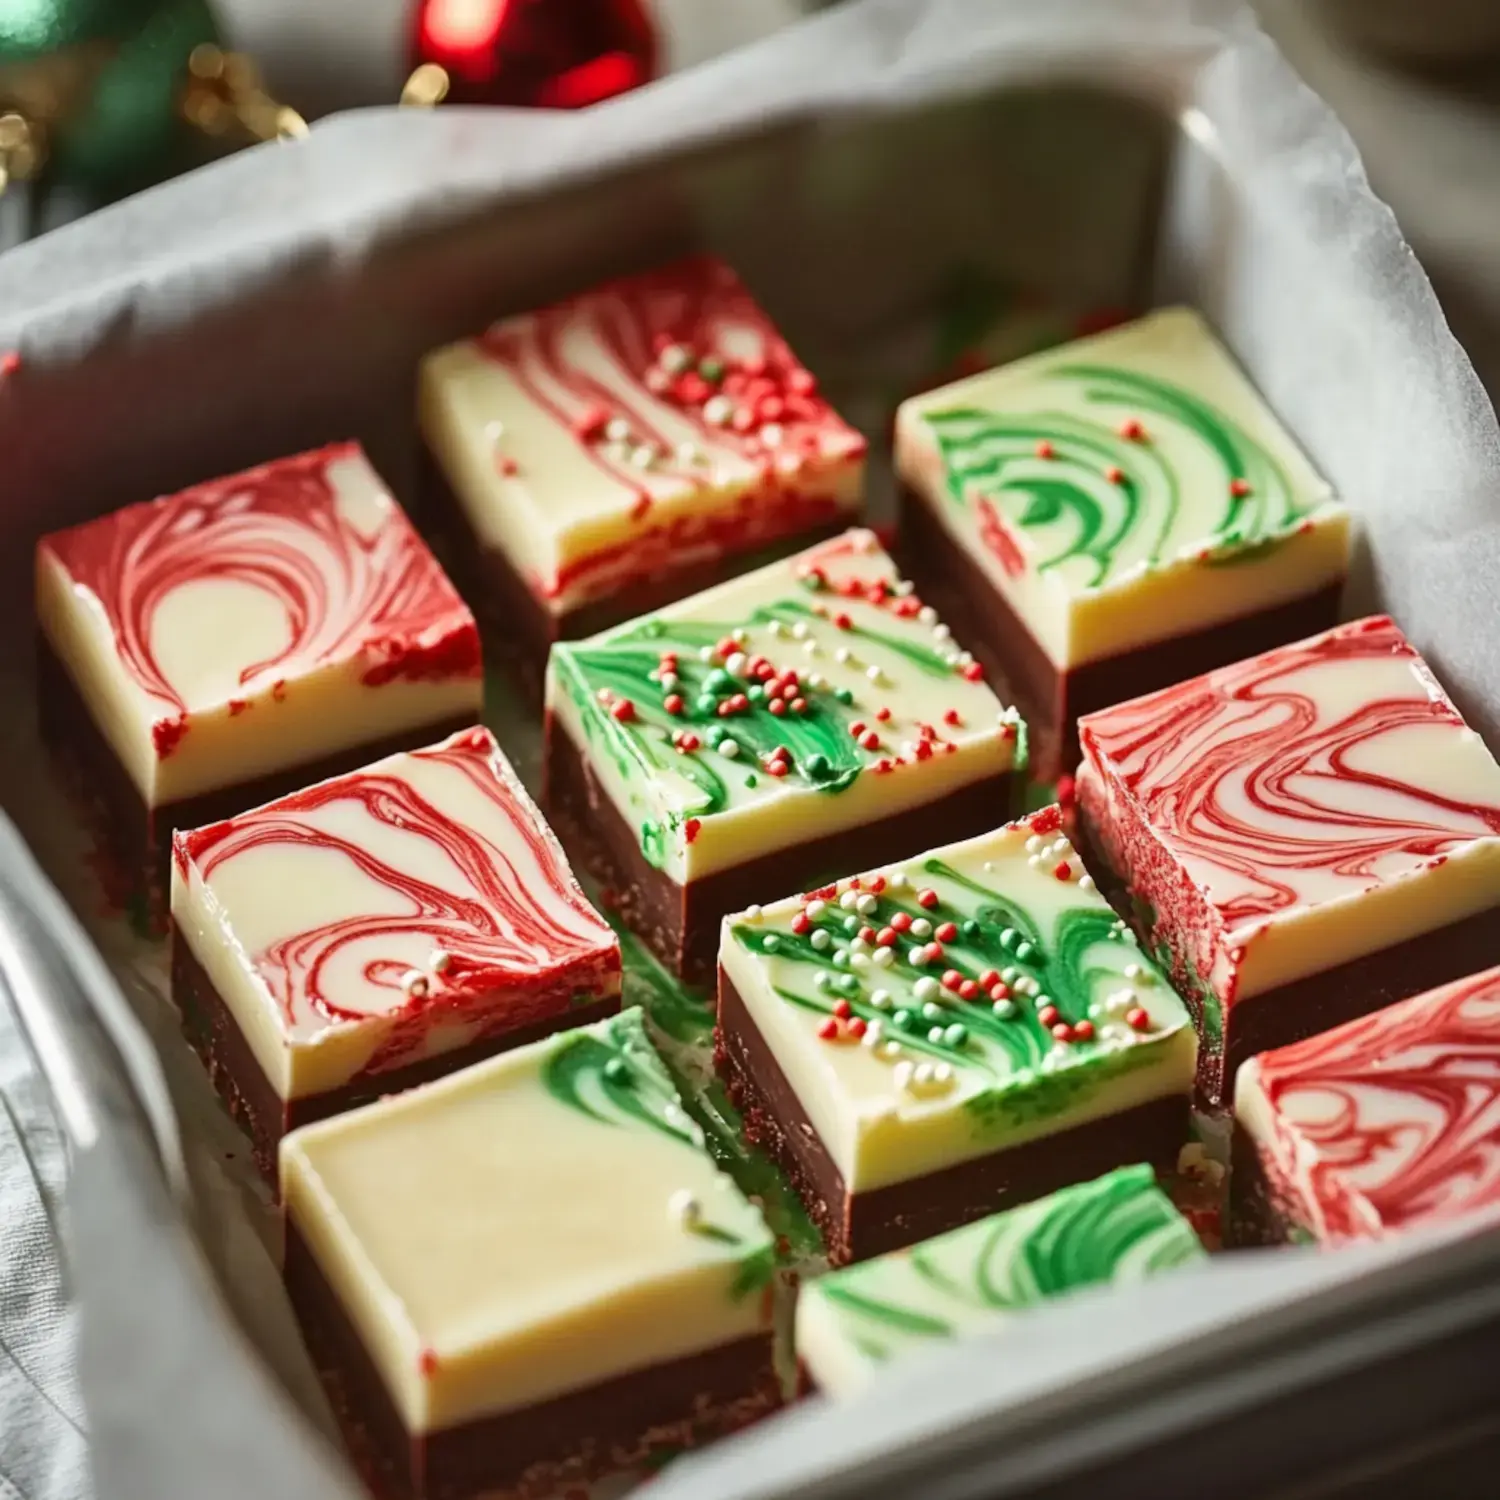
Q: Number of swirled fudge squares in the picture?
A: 10